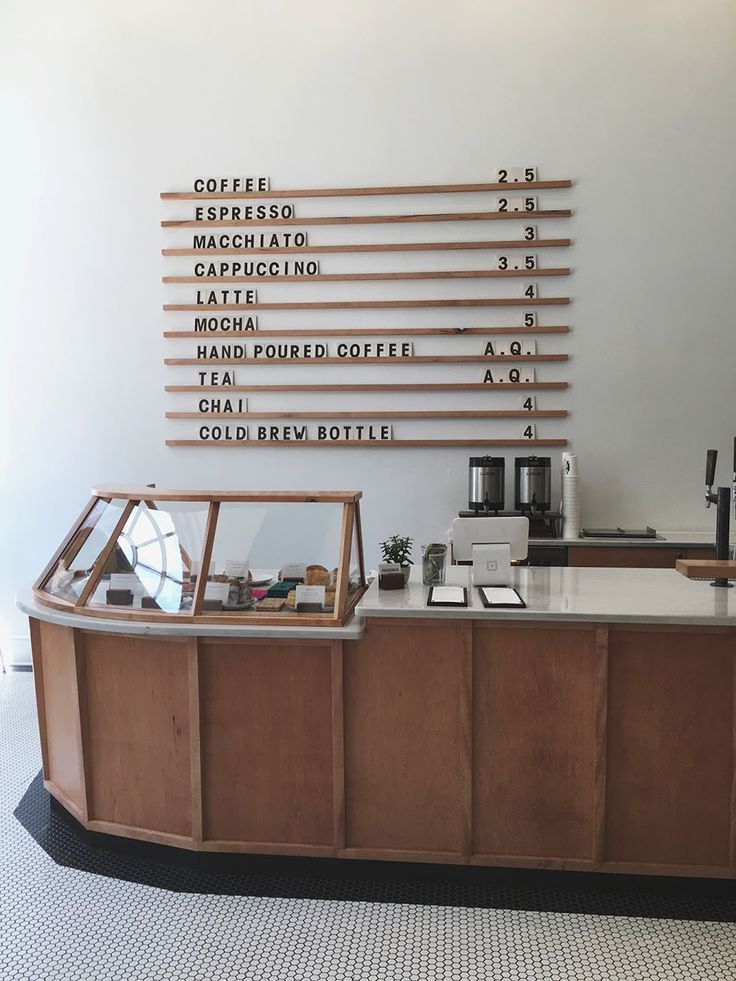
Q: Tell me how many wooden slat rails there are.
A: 10